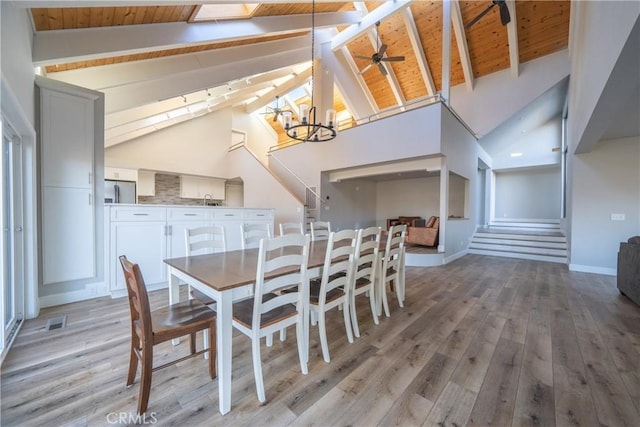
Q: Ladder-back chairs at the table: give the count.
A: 9